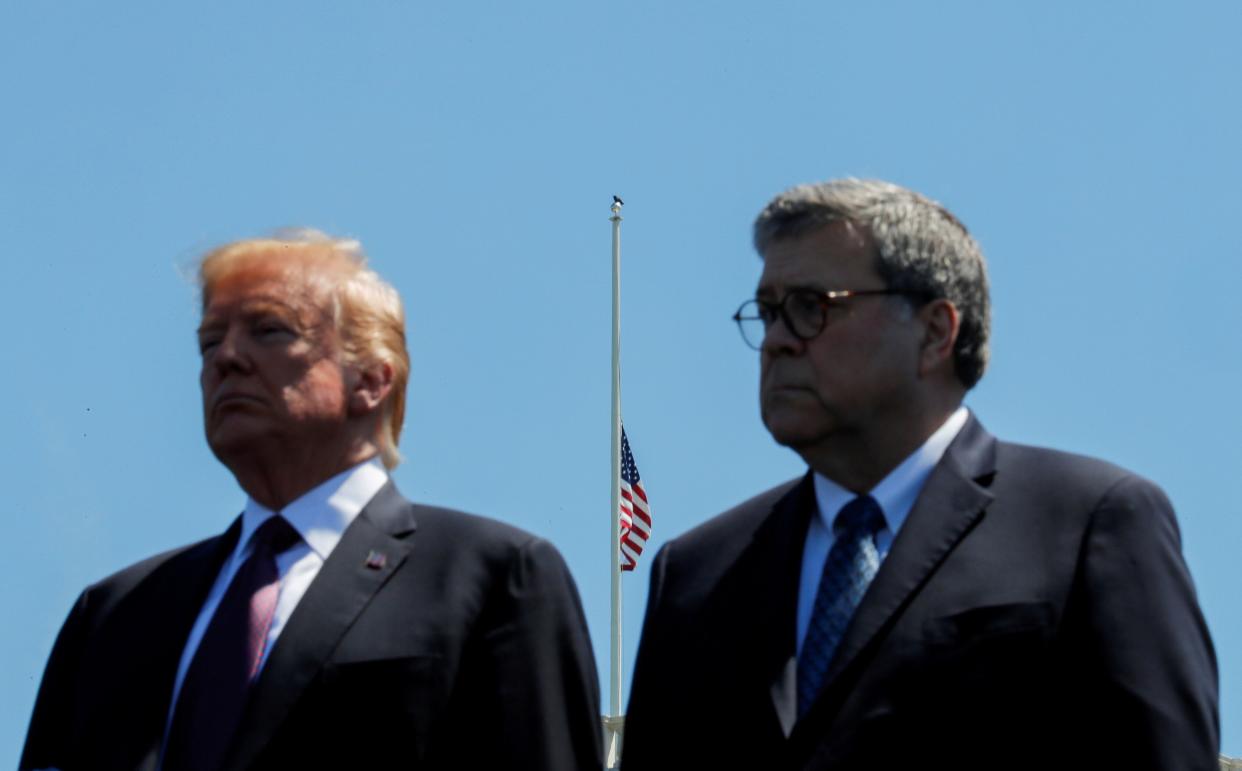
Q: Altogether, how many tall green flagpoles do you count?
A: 0